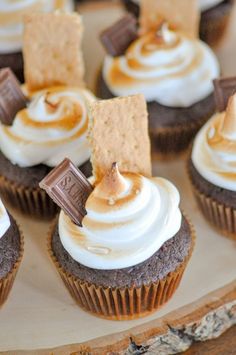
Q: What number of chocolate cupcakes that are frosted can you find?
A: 7